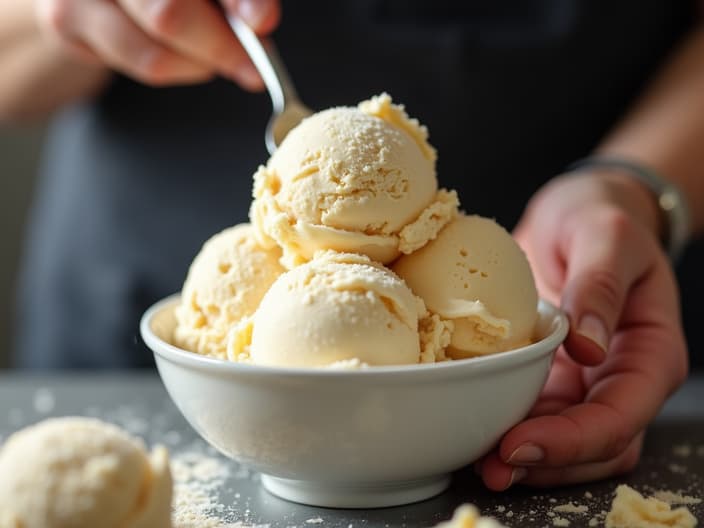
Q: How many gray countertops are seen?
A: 1